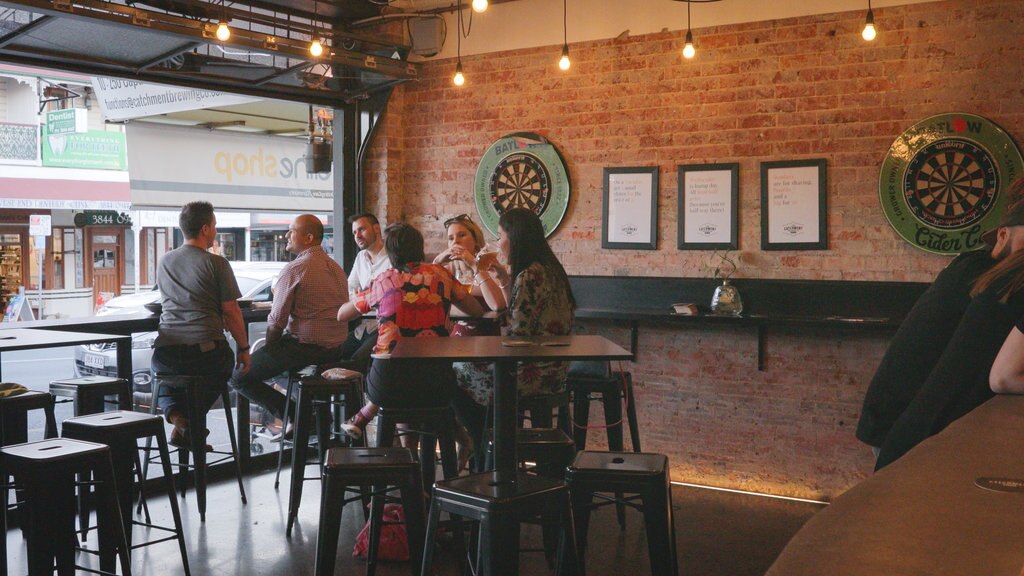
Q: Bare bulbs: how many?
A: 7